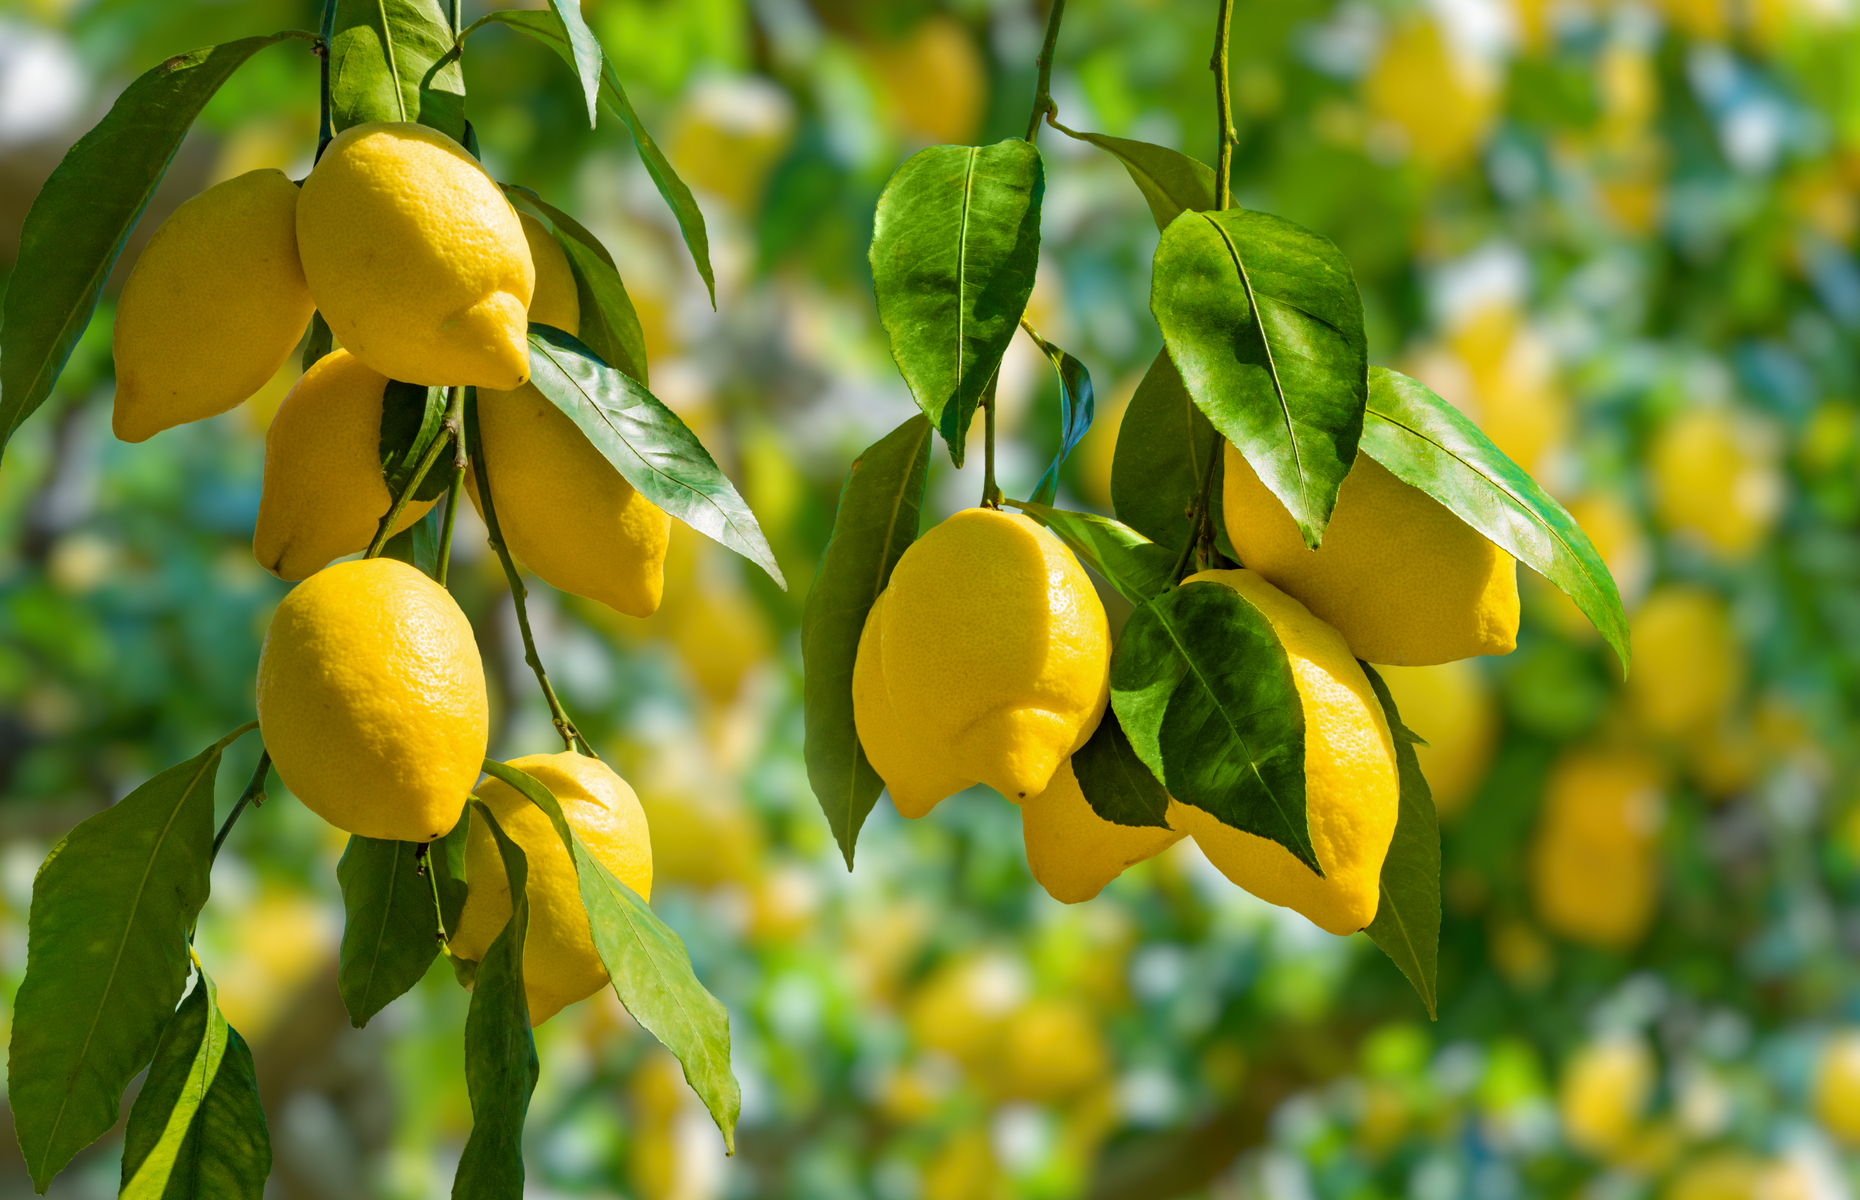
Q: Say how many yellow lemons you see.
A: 12